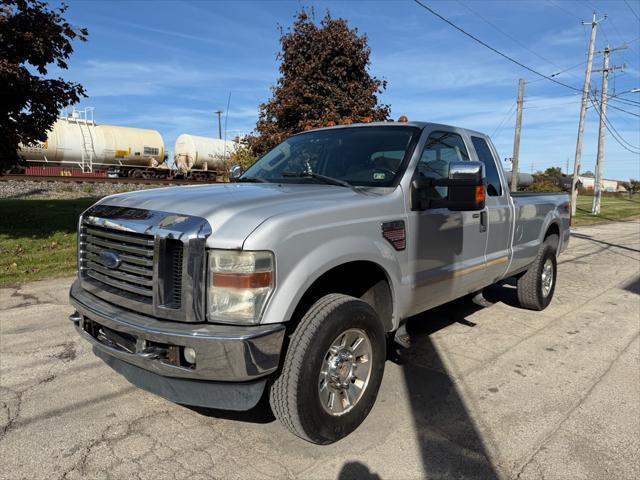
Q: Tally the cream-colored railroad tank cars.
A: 2